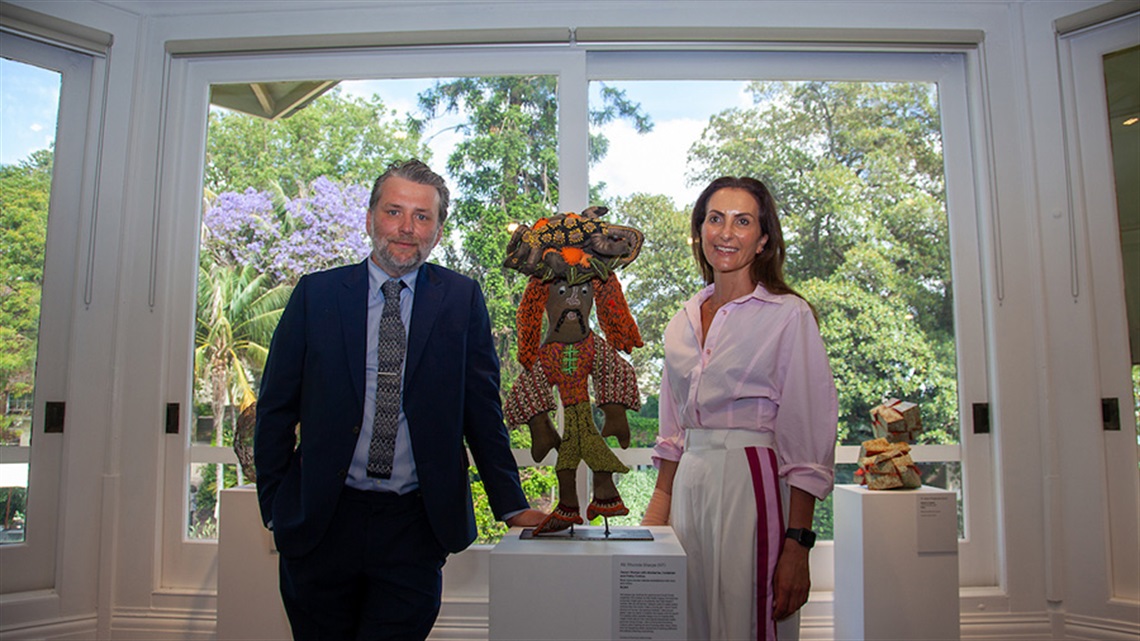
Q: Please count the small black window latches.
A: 4